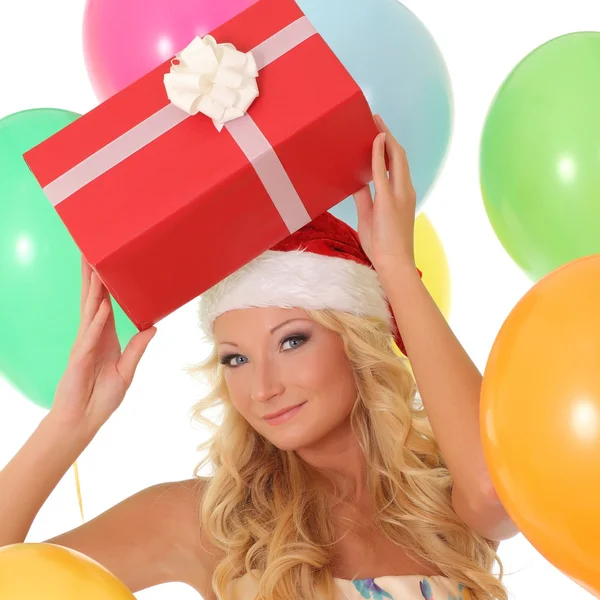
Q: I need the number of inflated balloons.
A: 7